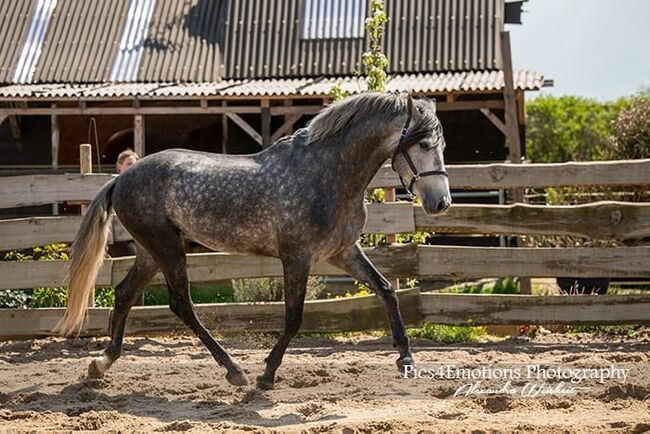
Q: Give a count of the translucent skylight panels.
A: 3